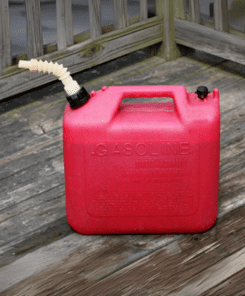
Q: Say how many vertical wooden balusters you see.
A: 8